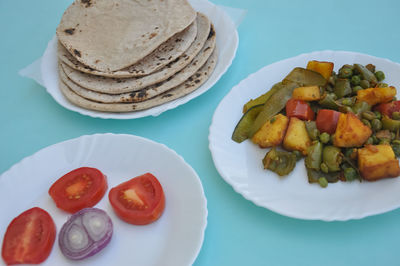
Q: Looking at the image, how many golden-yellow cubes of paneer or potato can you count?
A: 7